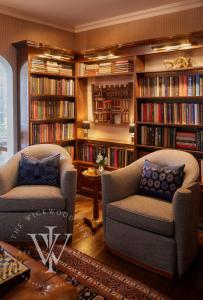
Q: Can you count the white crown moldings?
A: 2